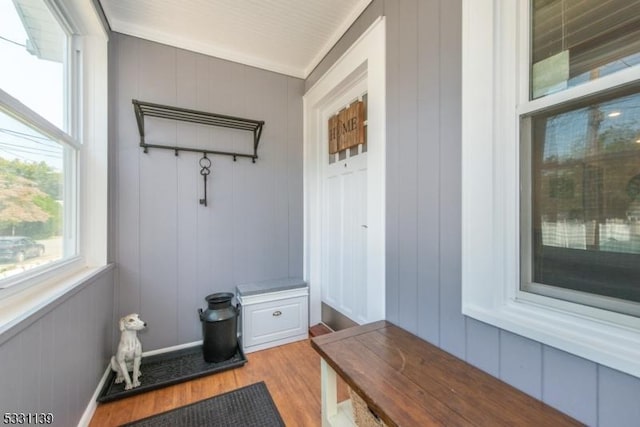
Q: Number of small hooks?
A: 5